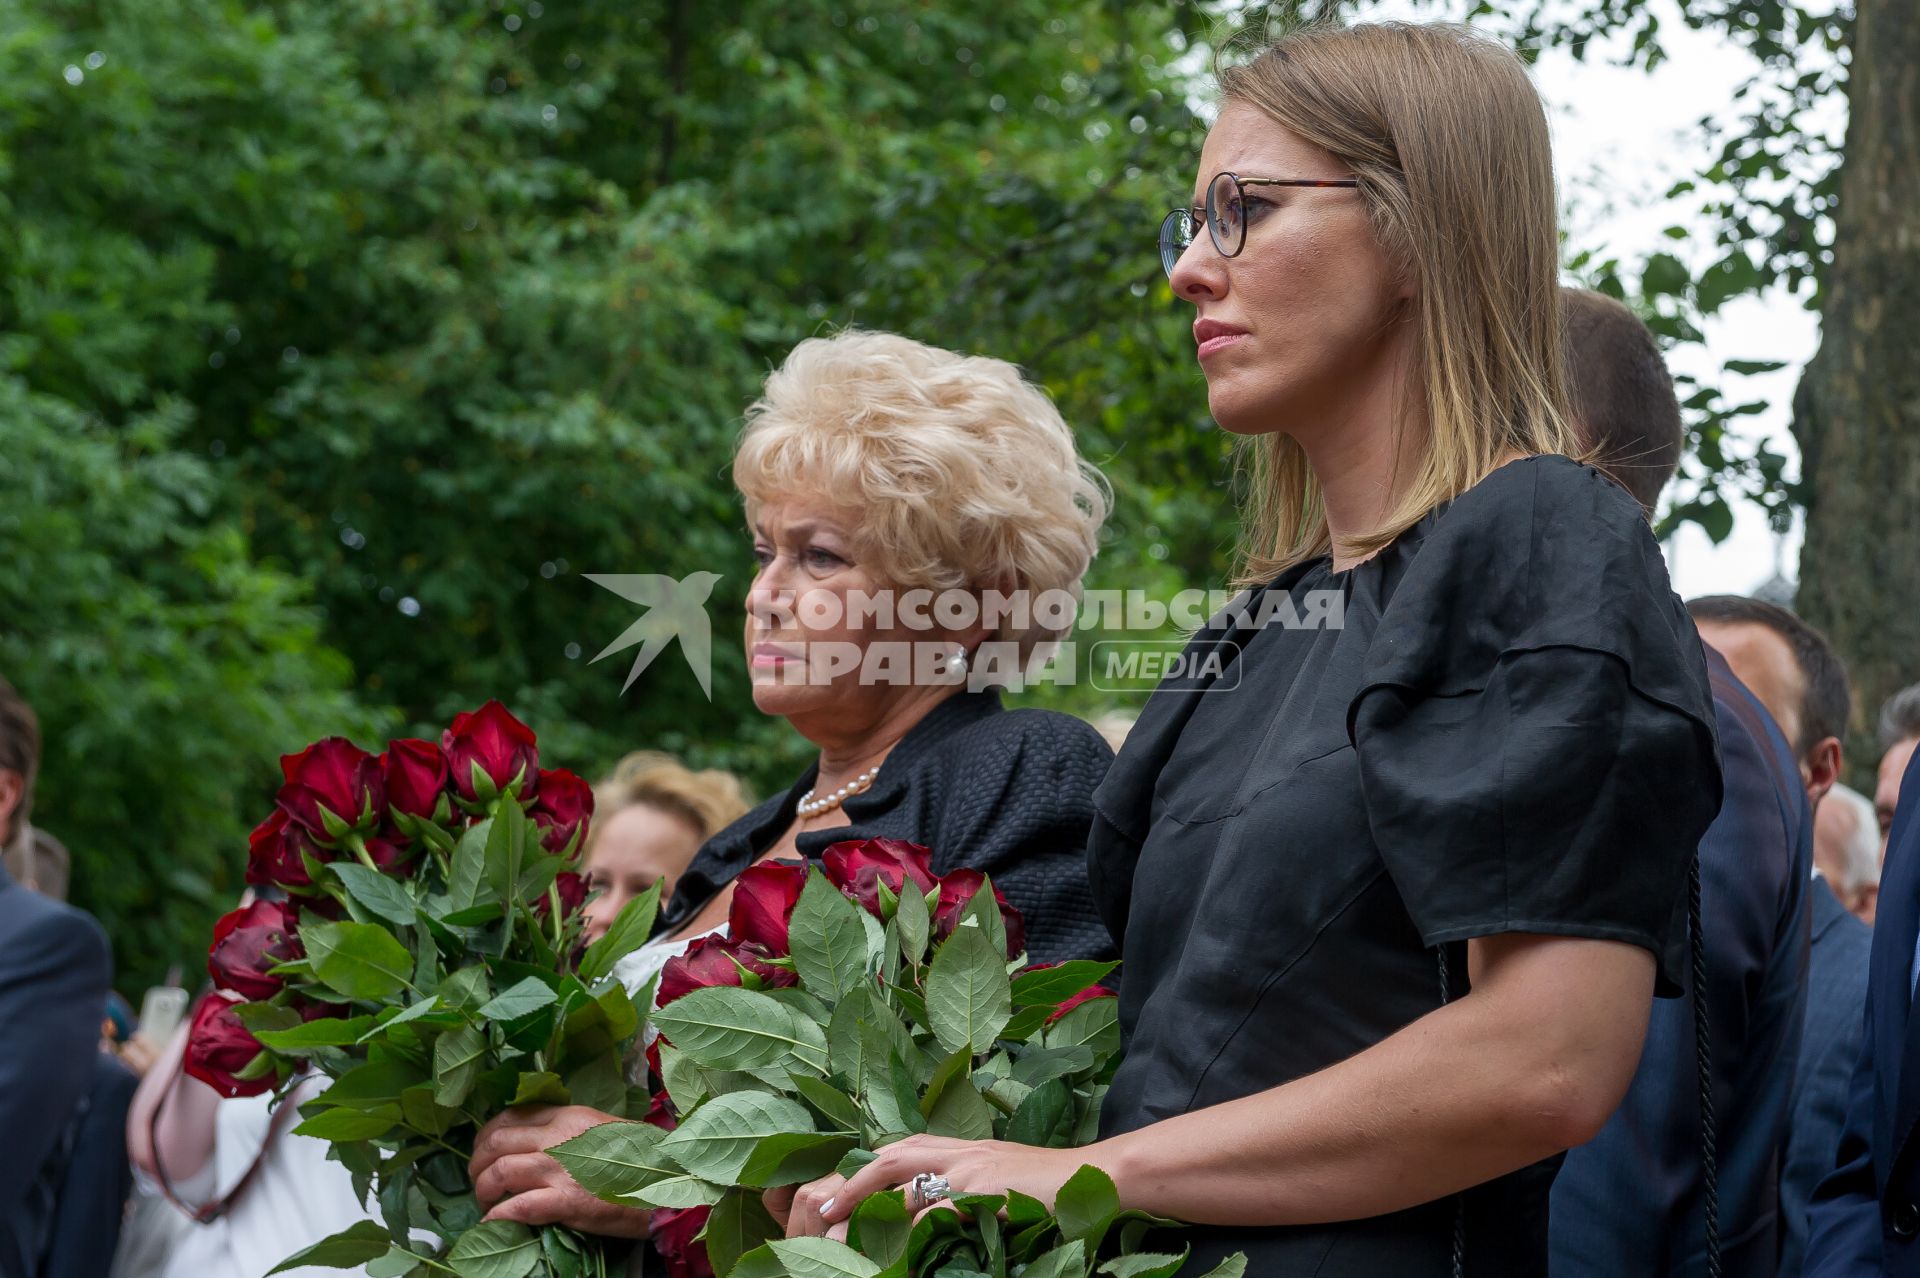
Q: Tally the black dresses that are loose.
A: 1